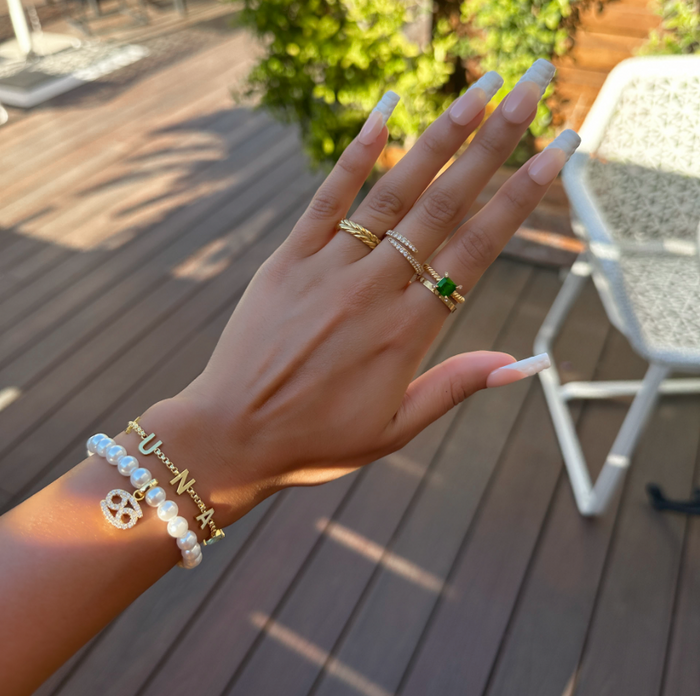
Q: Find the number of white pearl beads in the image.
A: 12